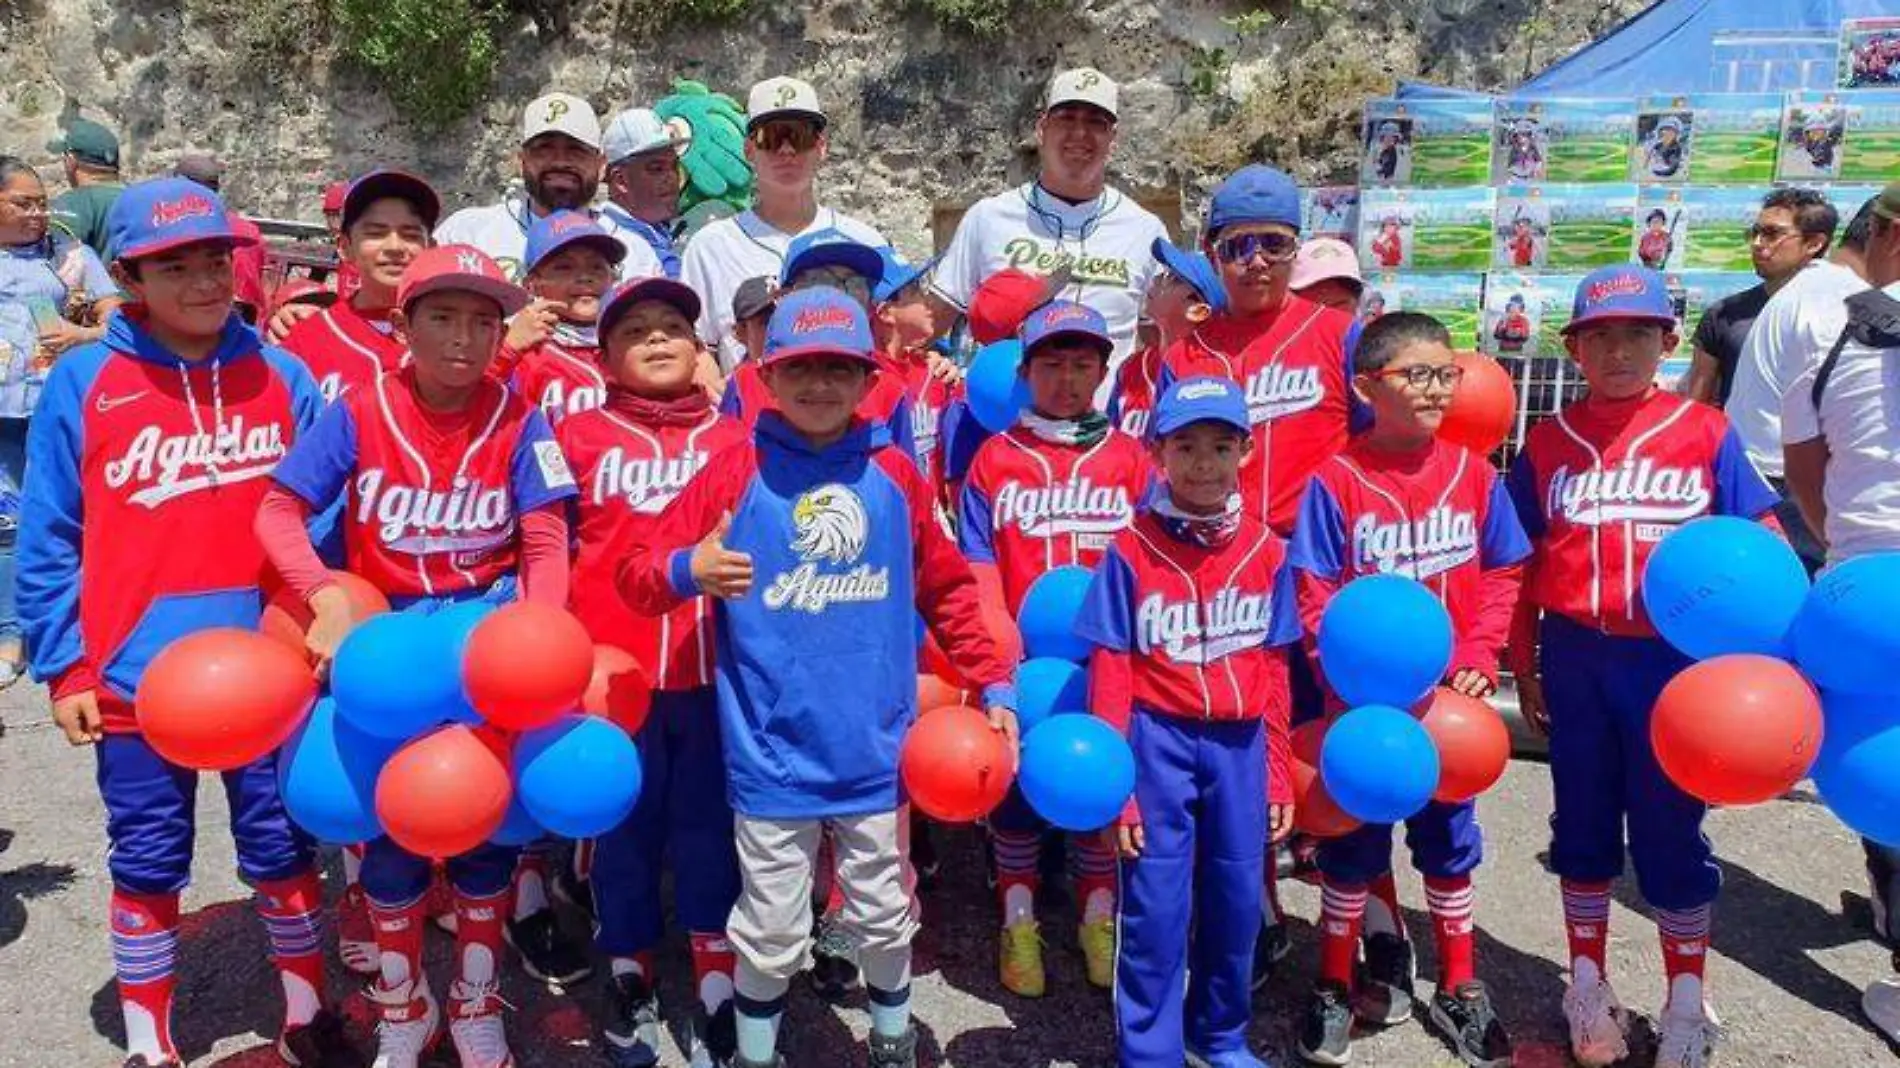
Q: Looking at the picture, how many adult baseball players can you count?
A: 3